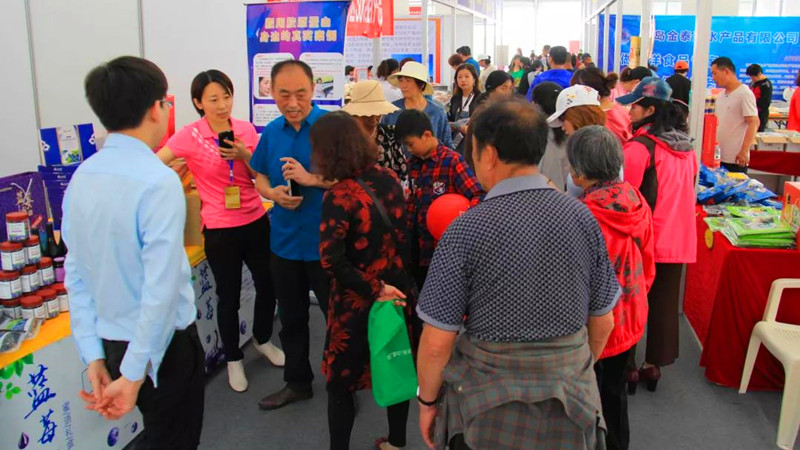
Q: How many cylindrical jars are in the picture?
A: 10